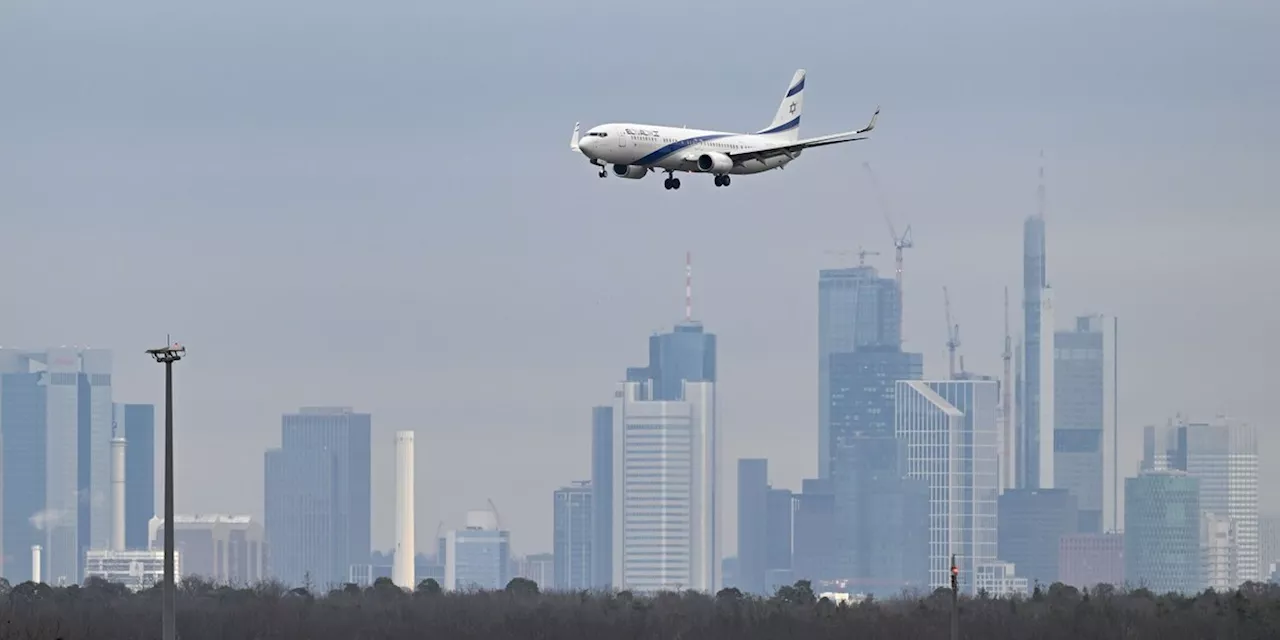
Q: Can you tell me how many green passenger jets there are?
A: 0